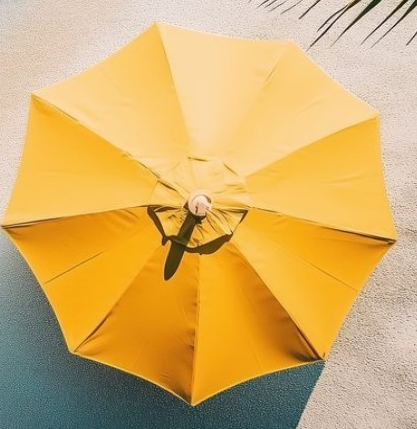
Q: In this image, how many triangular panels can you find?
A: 9